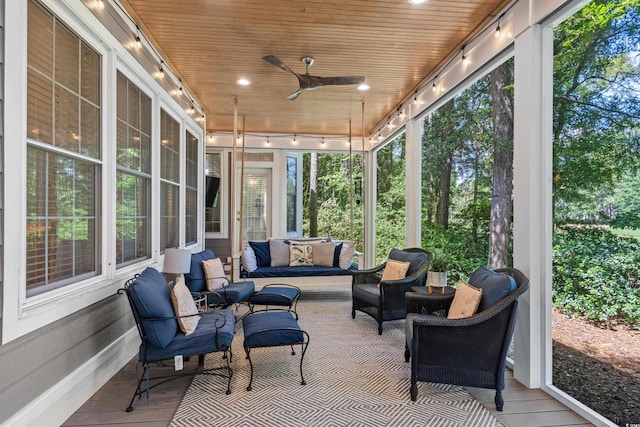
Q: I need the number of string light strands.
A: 3